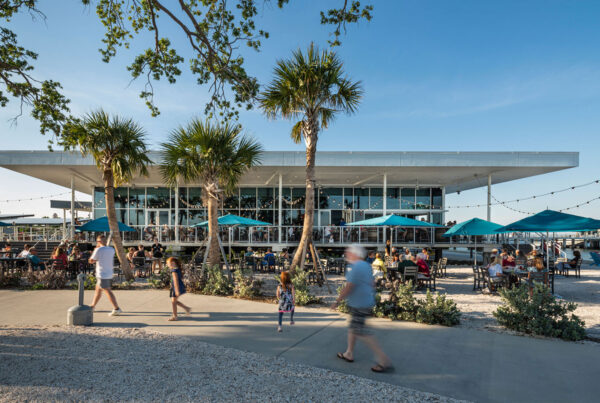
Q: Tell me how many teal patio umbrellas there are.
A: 6